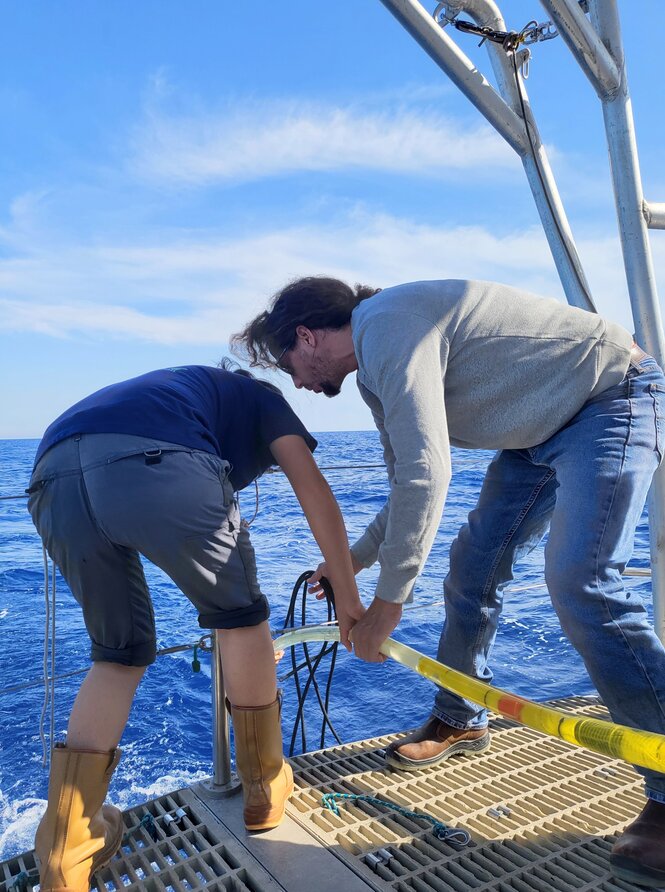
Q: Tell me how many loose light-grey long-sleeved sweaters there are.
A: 1